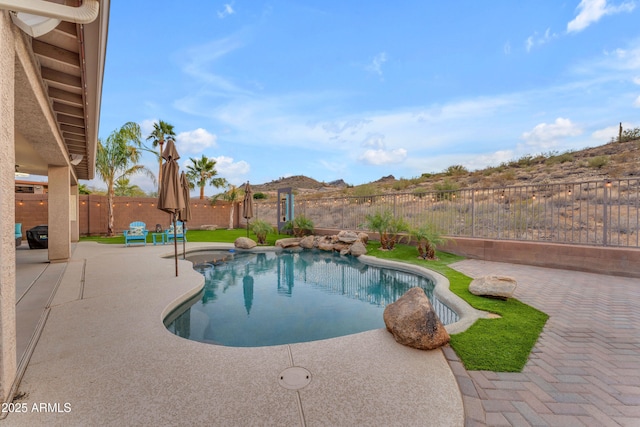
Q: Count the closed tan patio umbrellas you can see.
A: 3